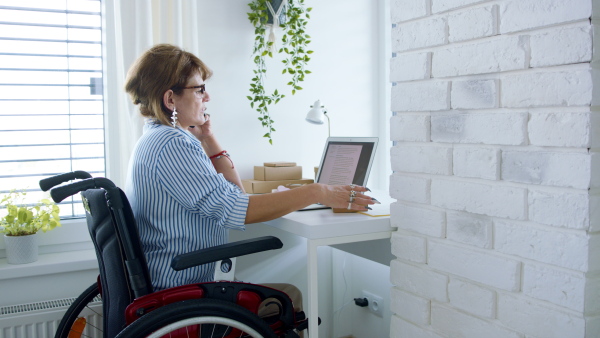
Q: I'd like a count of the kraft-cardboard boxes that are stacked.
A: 3